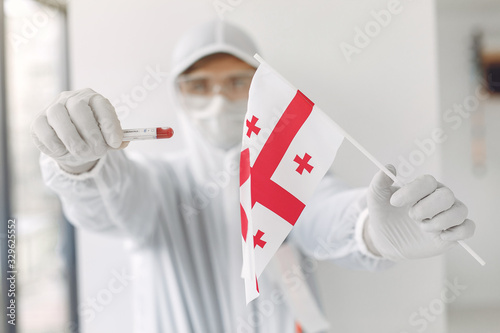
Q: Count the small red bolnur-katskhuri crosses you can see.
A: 3